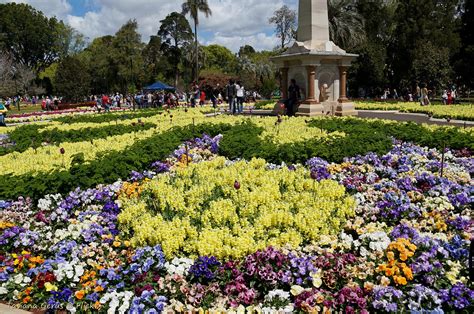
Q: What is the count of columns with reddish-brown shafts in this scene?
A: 3